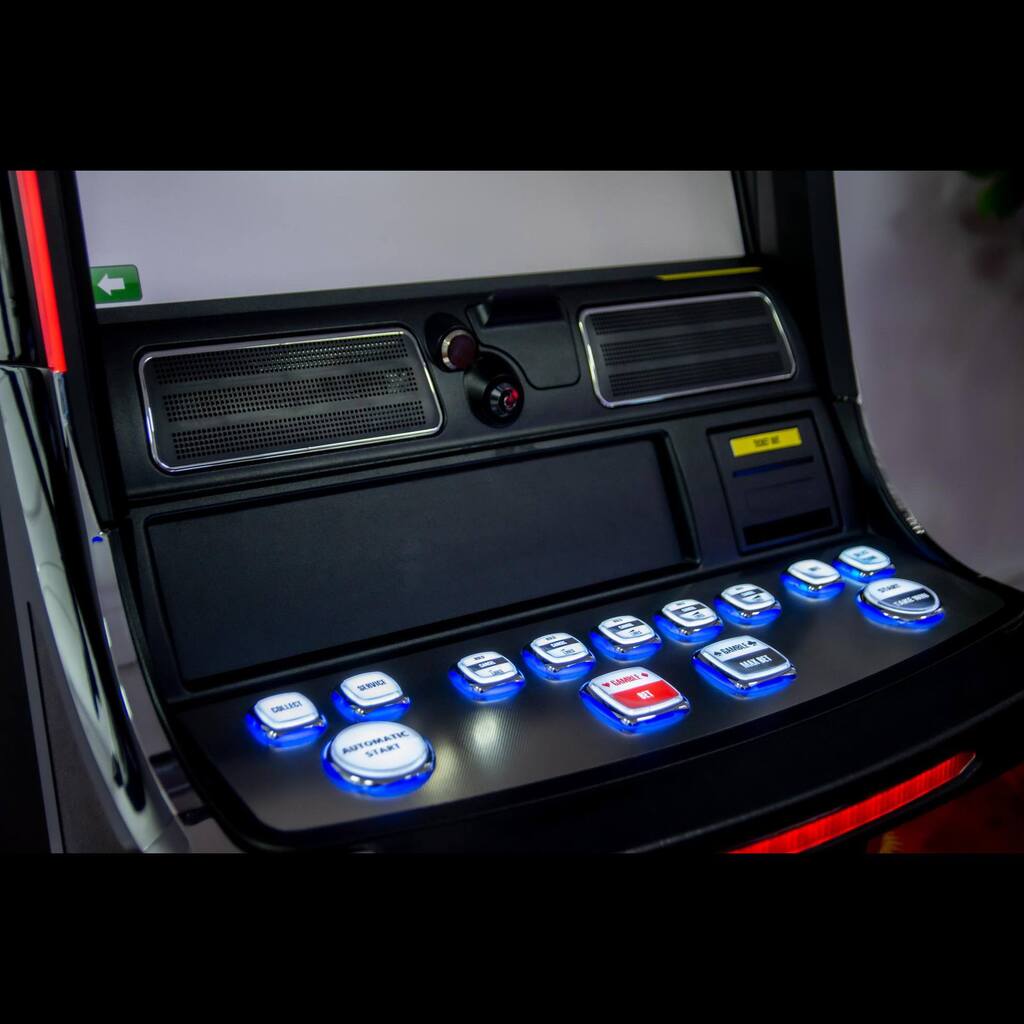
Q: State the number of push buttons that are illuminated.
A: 13